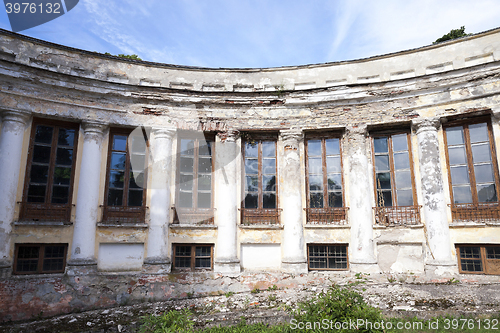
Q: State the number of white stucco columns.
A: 7